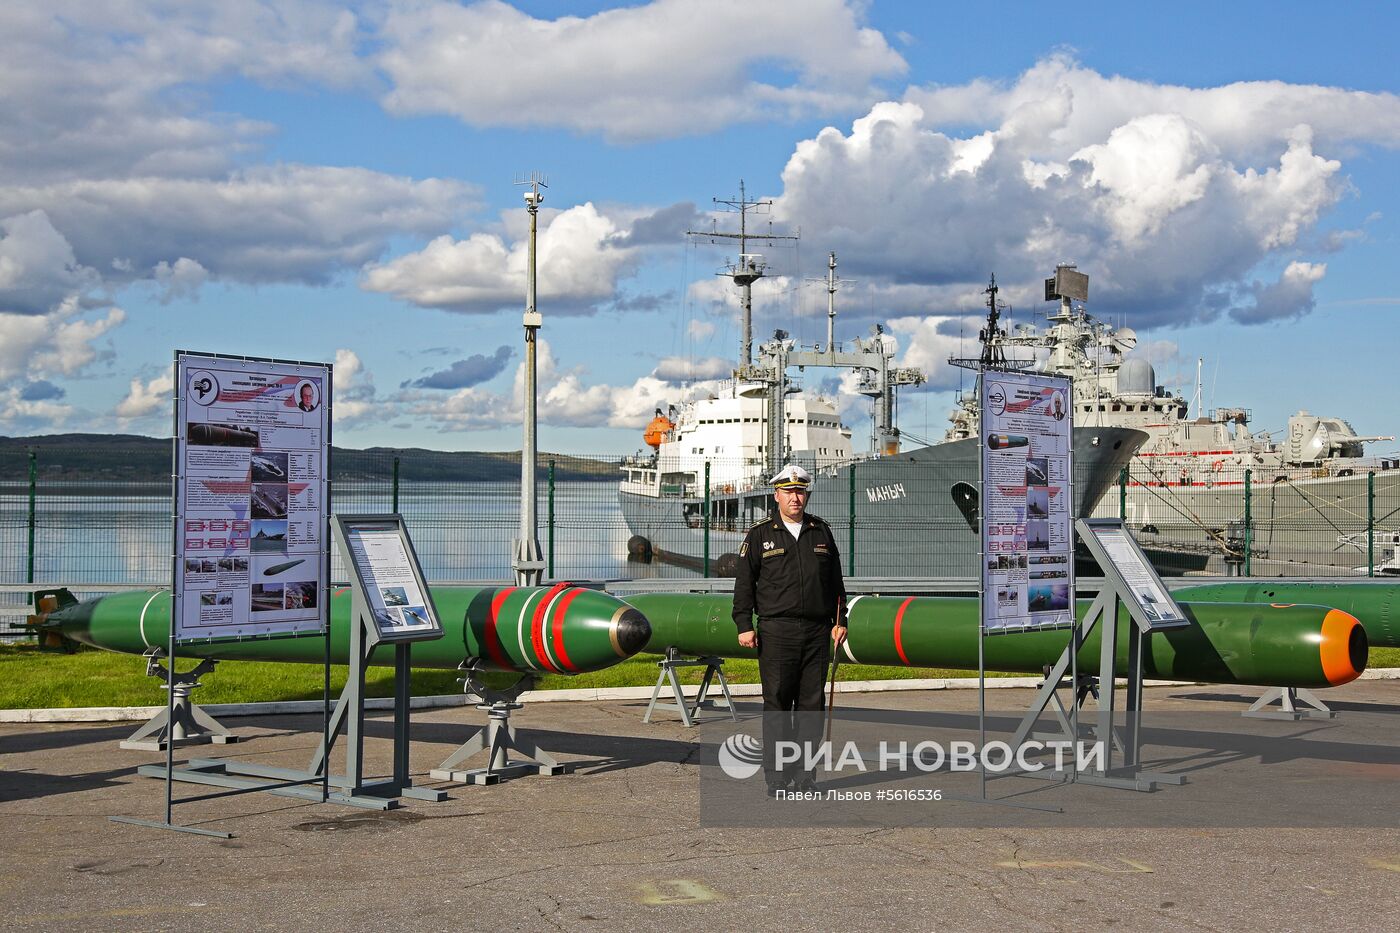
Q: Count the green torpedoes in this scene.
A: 3